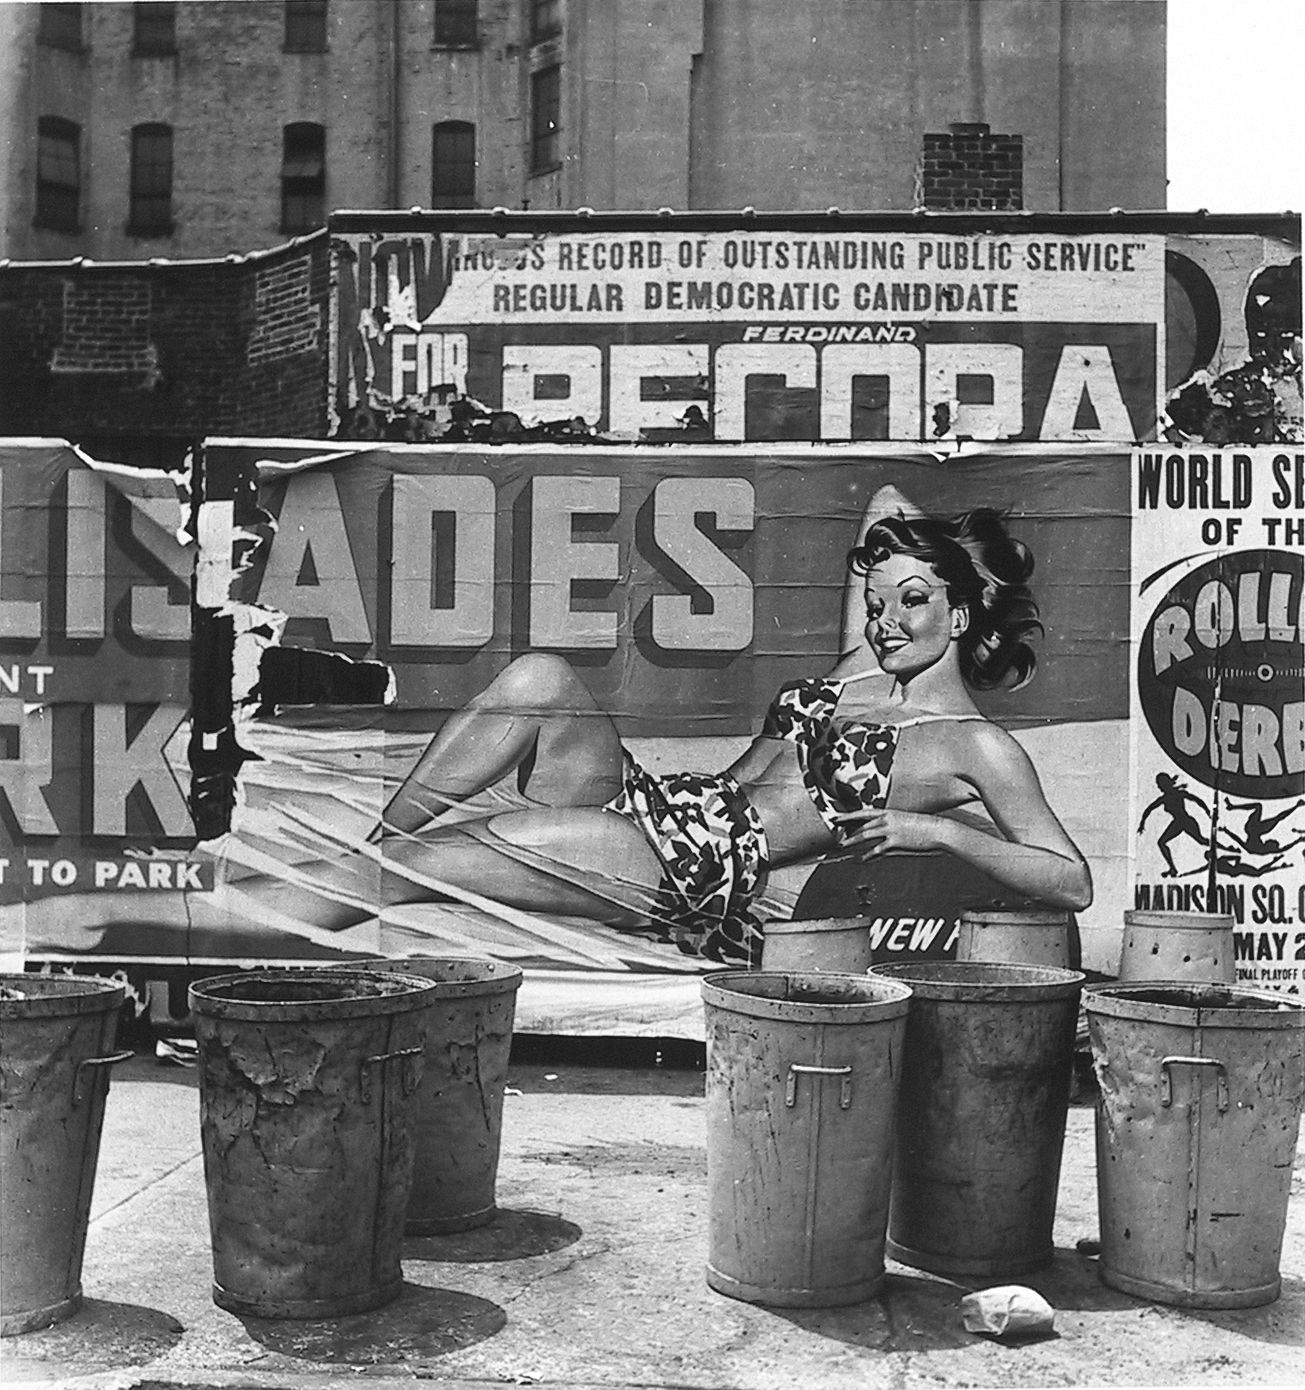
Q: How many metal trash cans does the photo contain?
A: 9